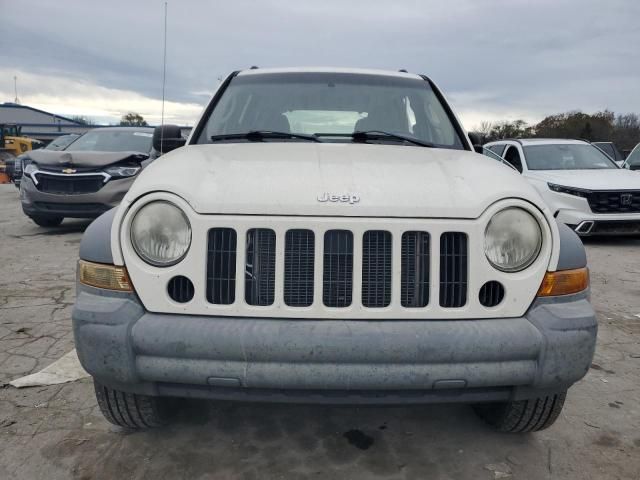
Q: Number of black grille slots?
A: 7